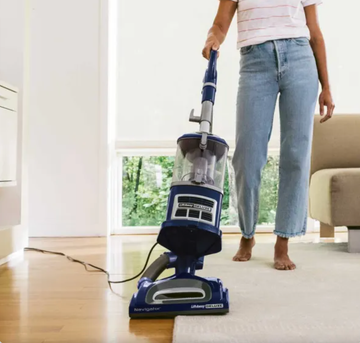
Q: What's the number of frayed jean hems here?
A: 2